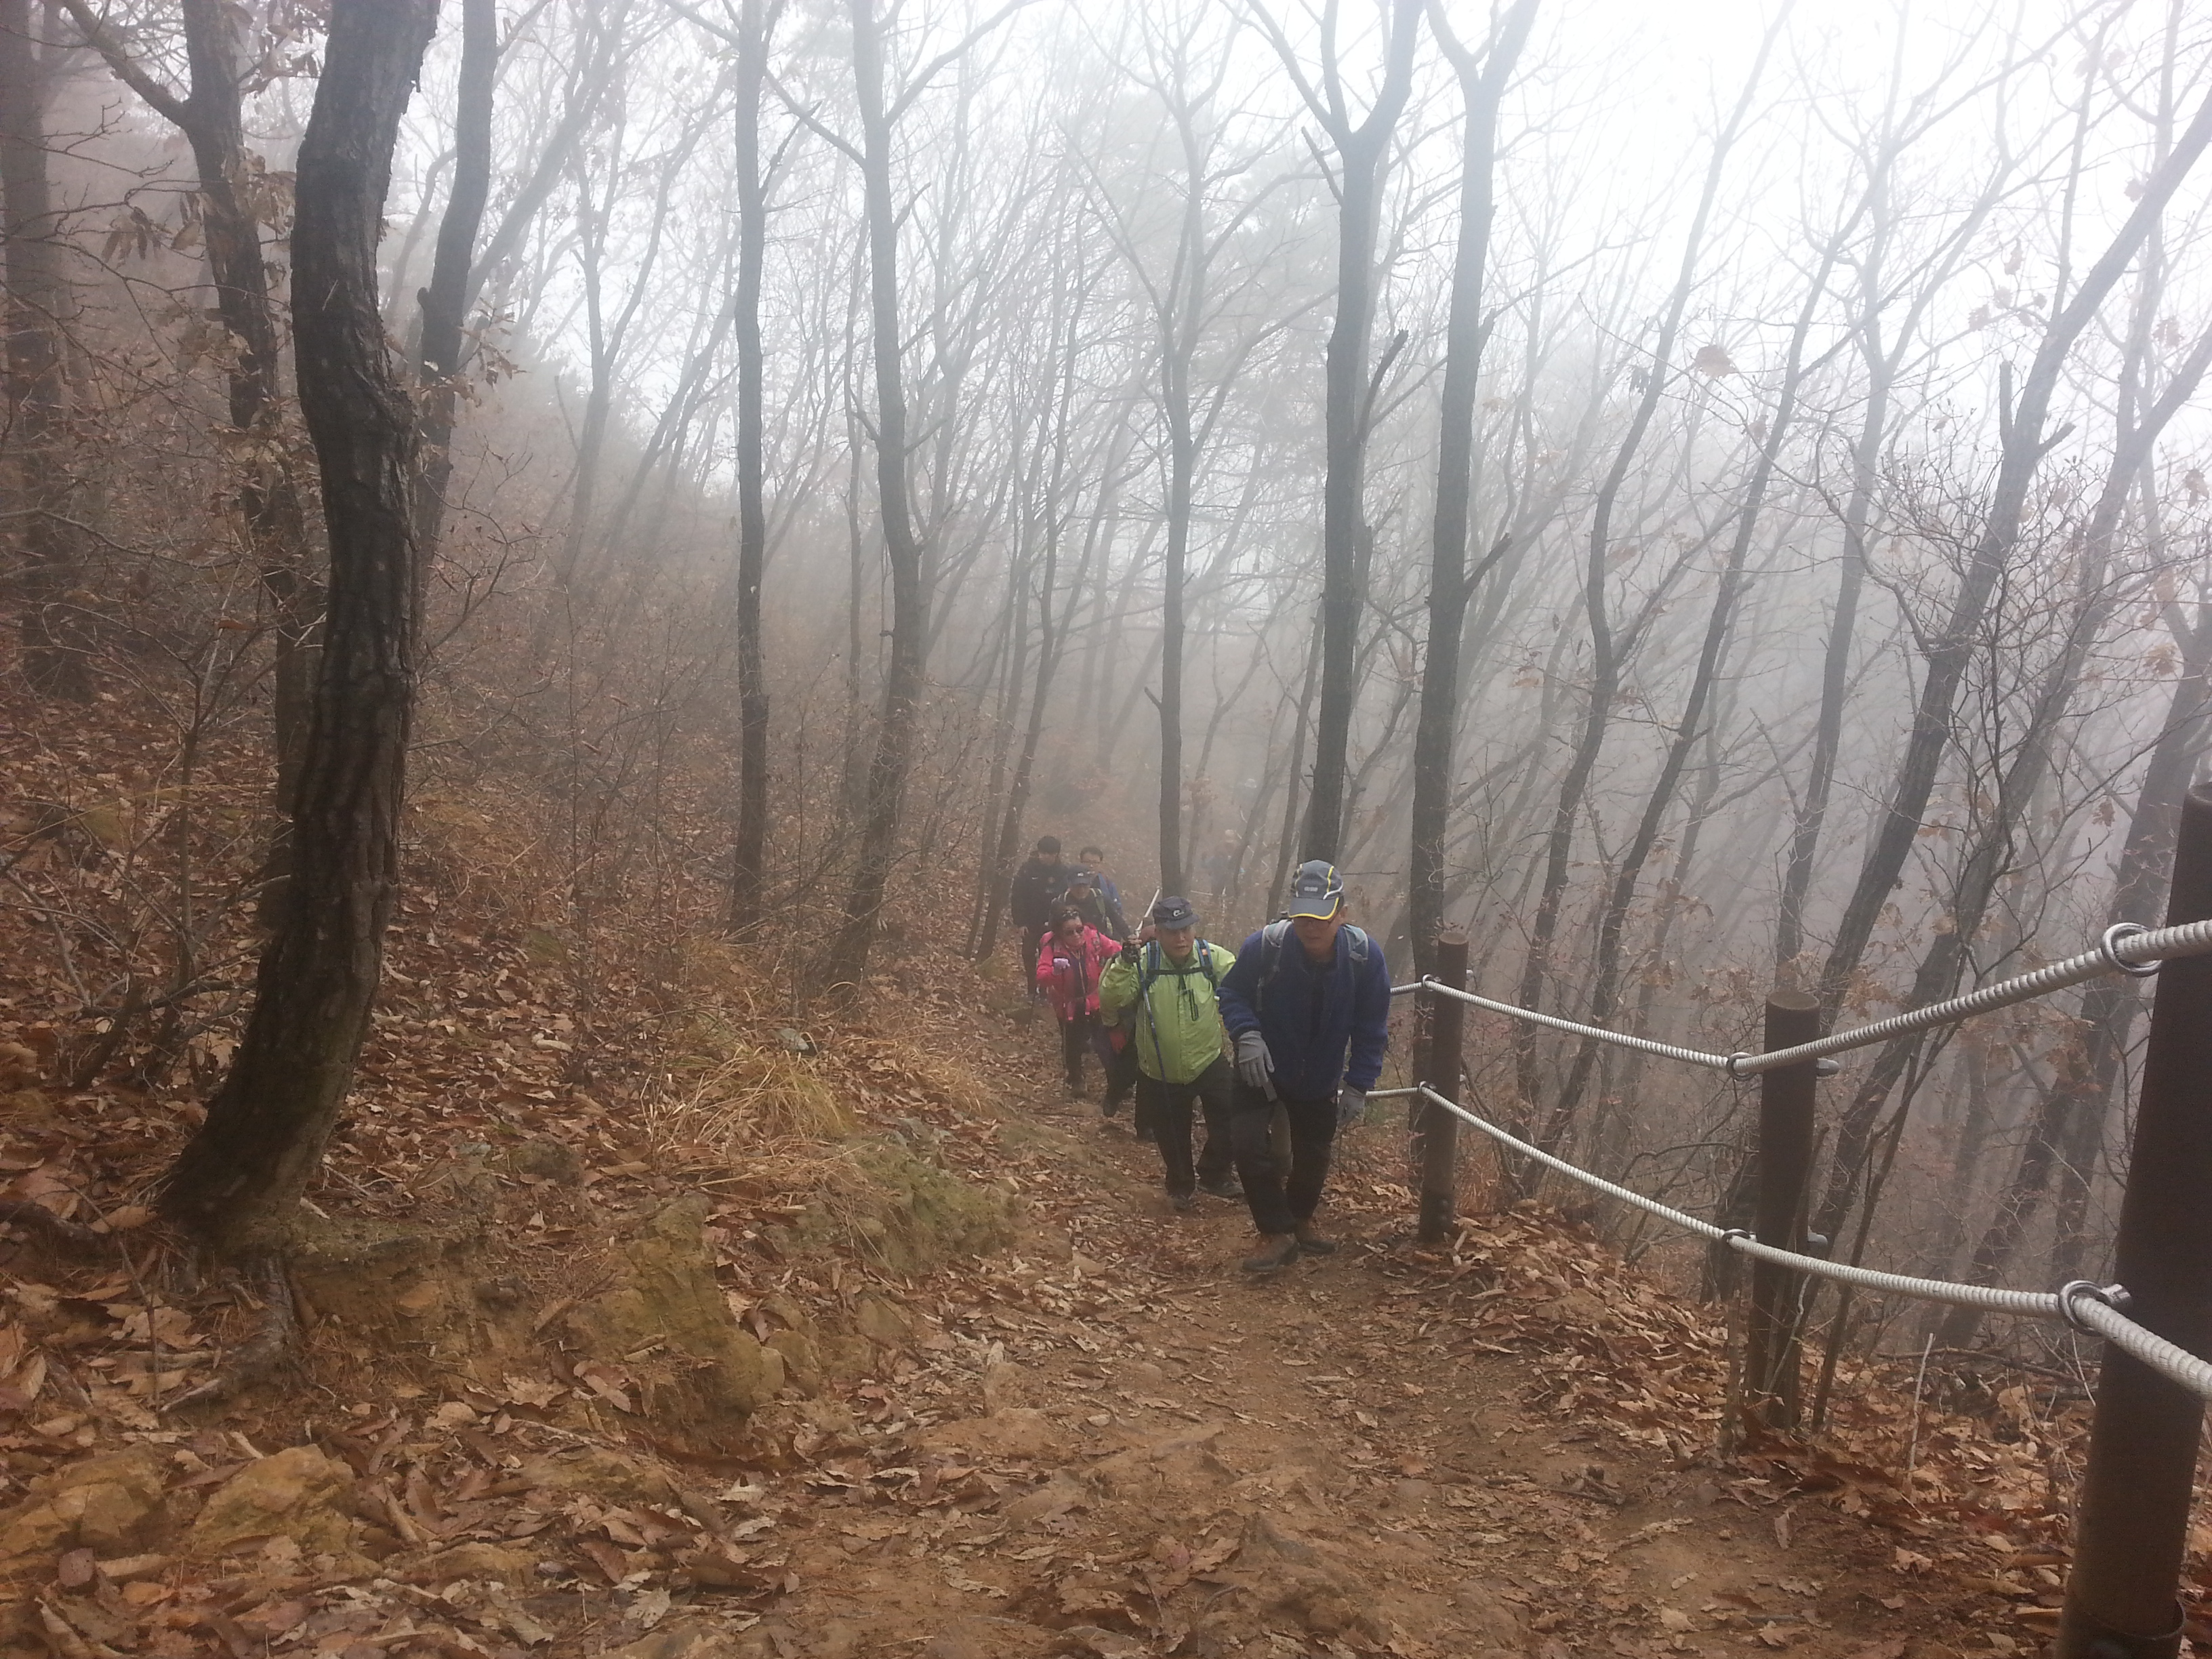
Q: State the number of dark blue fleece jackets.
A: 1